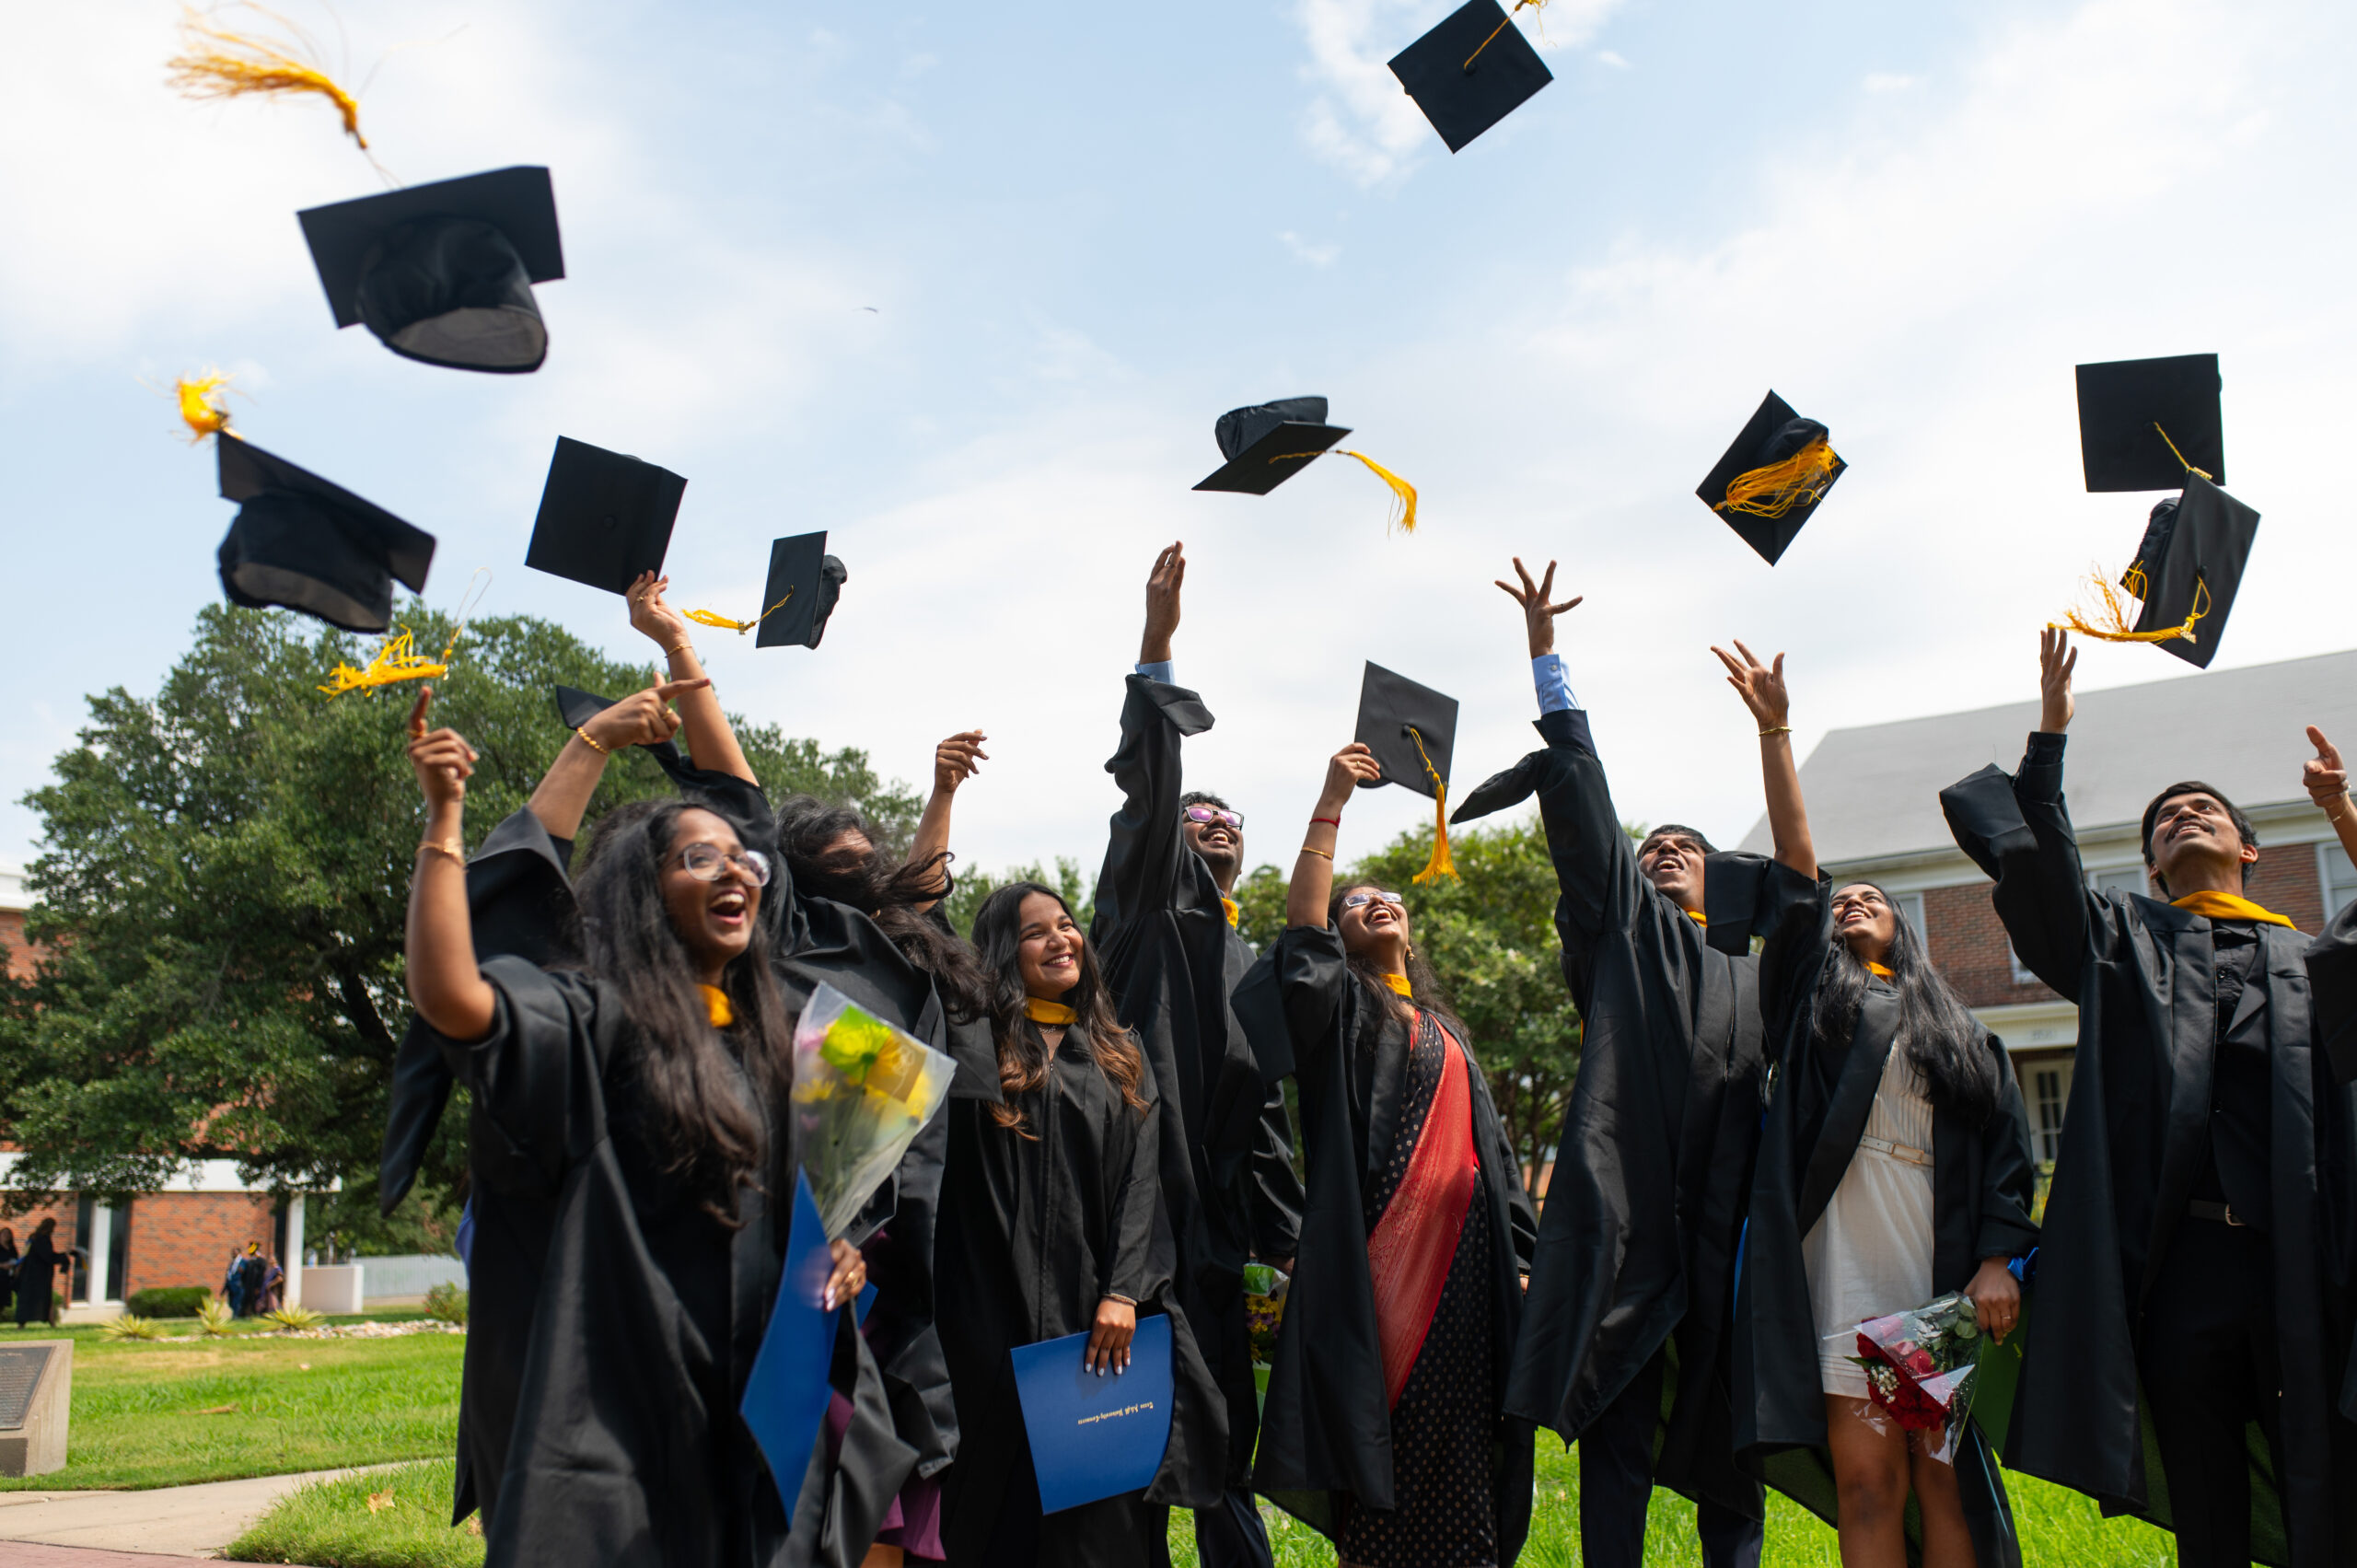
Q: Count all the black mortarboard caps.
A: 10